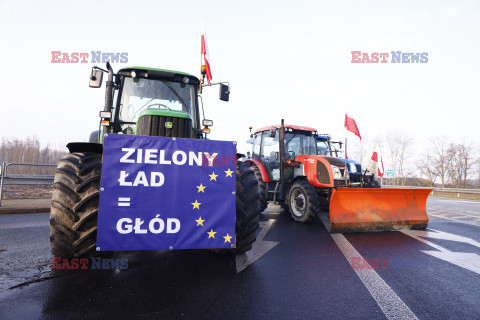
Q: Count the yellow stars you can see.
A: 7